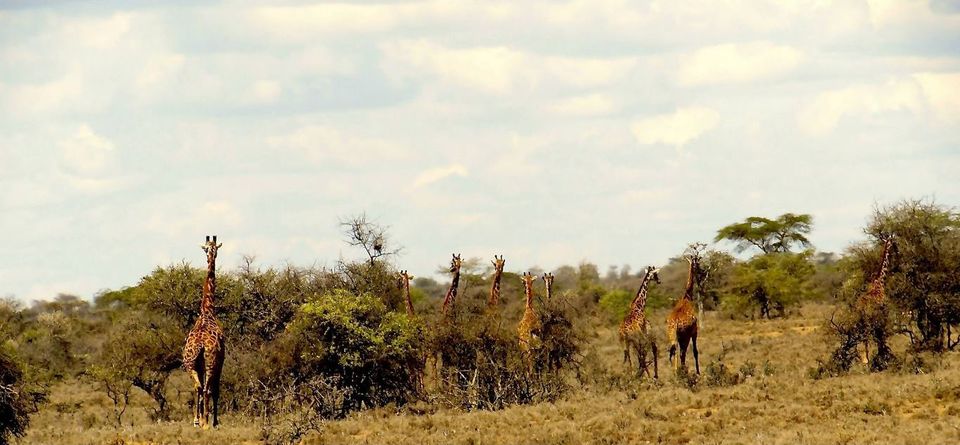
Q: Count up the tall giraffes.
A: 9